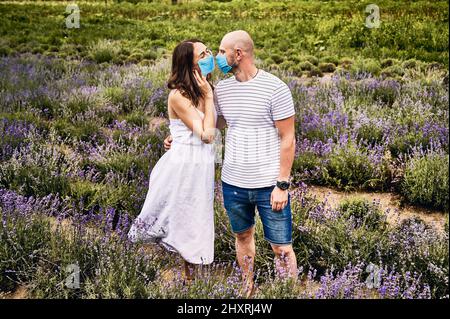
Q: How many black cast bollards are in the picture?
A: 0